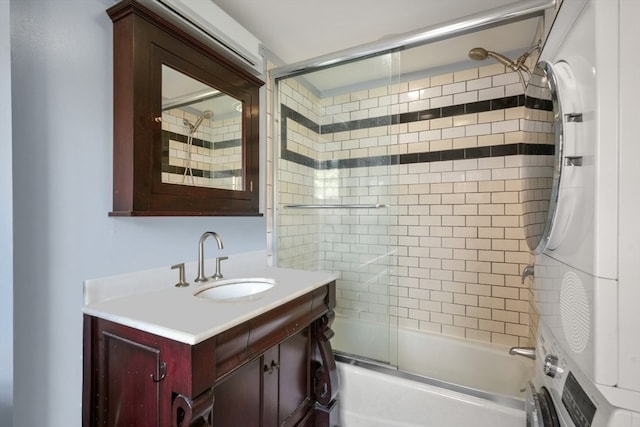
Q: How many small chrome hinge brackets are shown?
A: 2